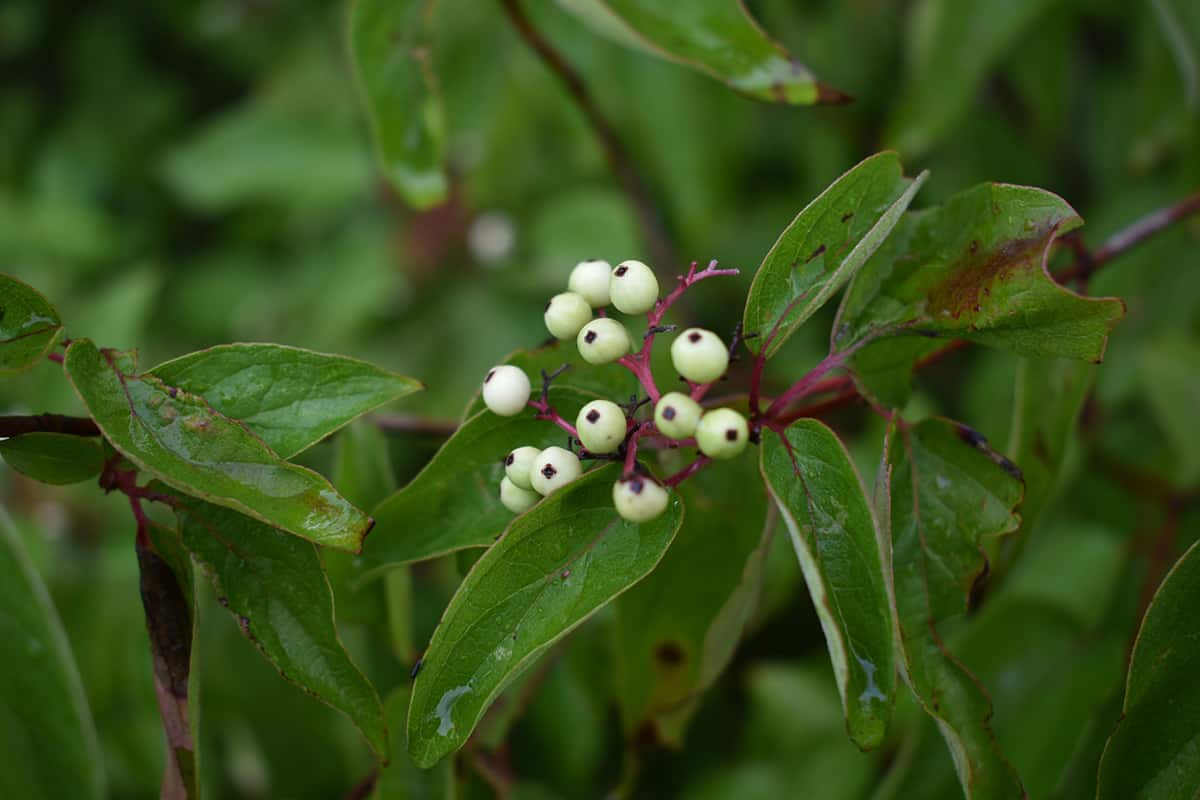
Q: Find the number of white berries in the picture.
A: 13